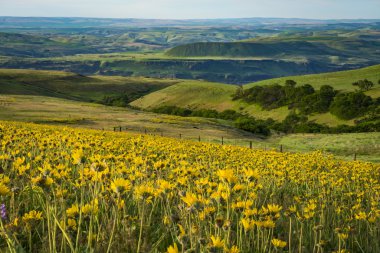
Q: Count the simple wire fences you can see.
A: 1